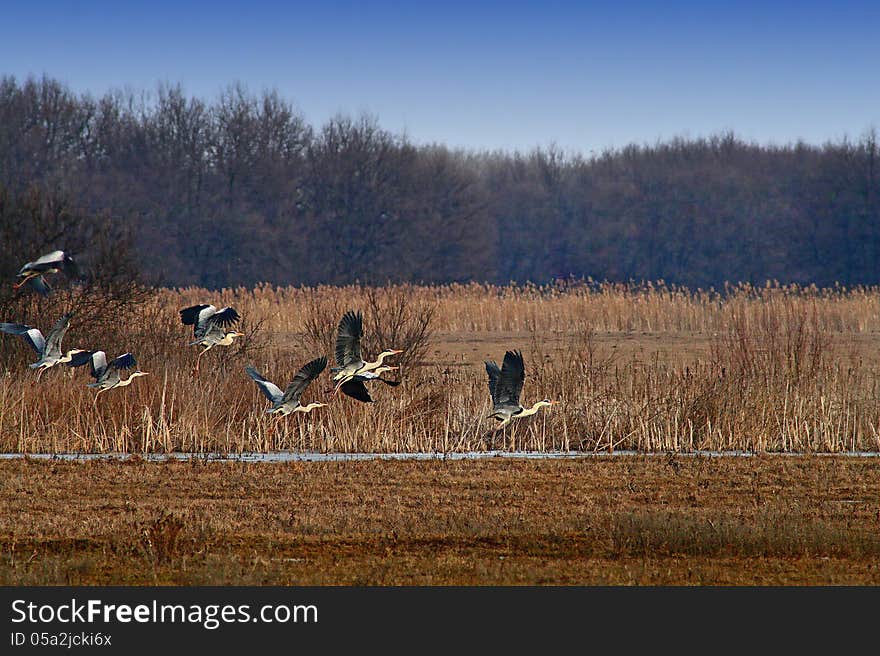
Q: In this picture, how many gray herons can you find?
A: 8